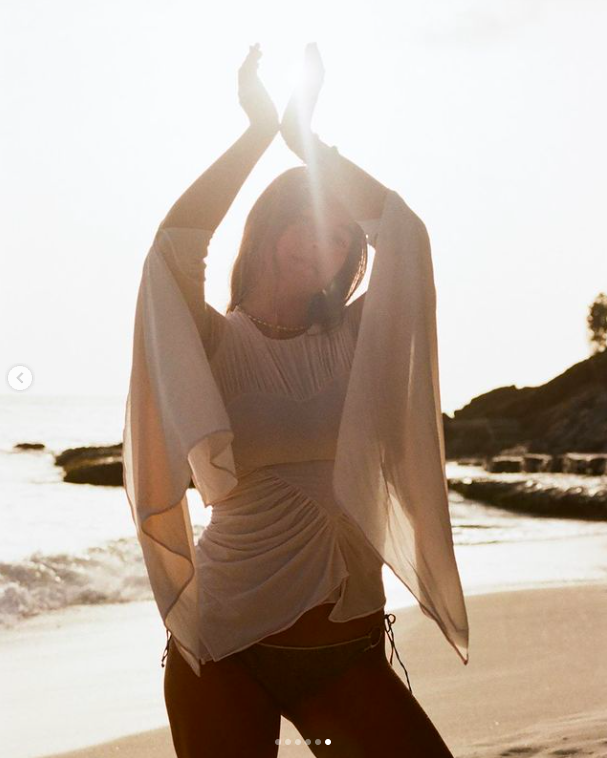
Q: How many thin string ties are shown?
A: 2